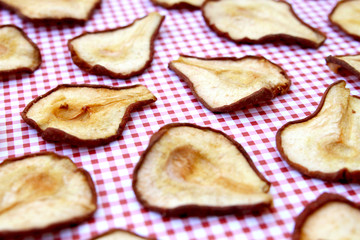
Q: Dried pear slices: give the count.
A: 14